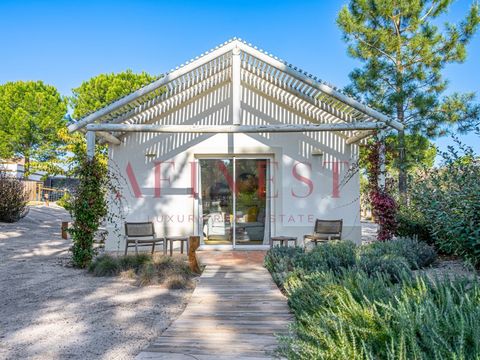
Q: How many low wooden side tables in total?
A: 2